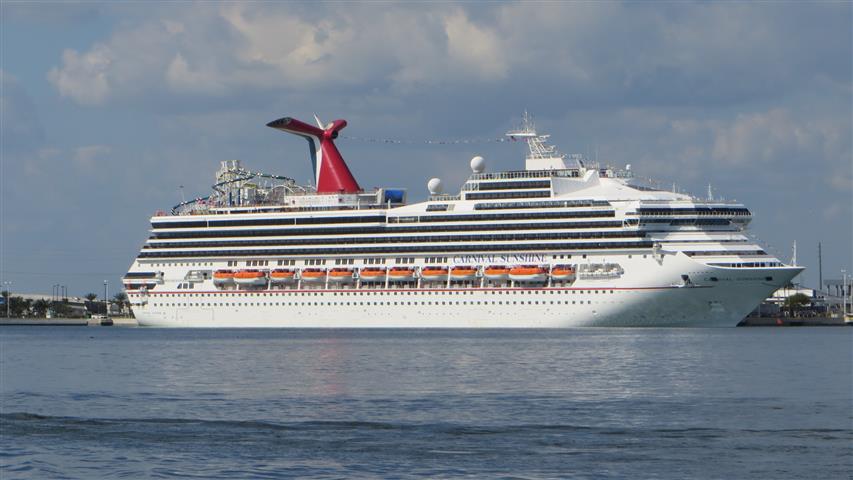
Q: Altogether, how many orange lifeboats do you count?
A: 12